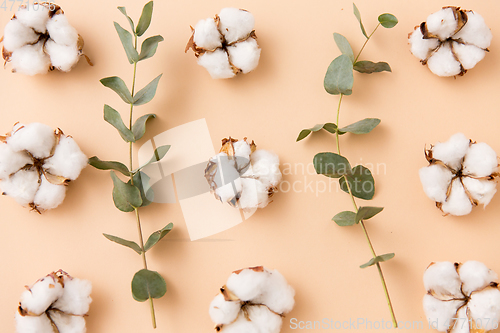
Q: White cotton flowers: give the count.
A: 9